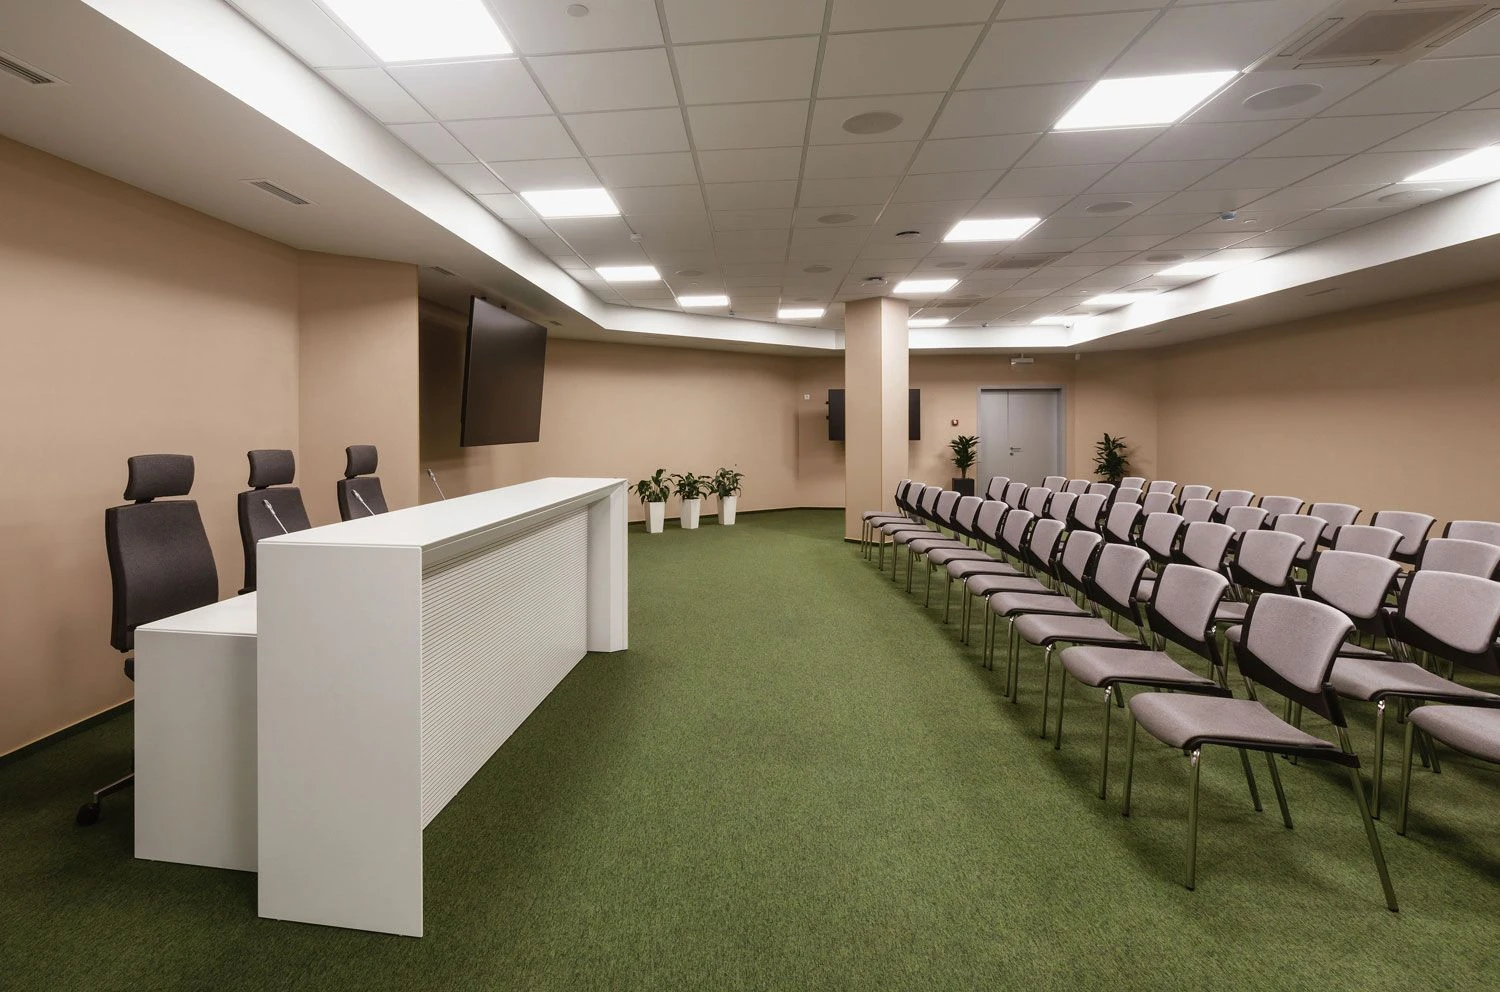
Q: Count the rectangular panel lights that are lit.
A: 13